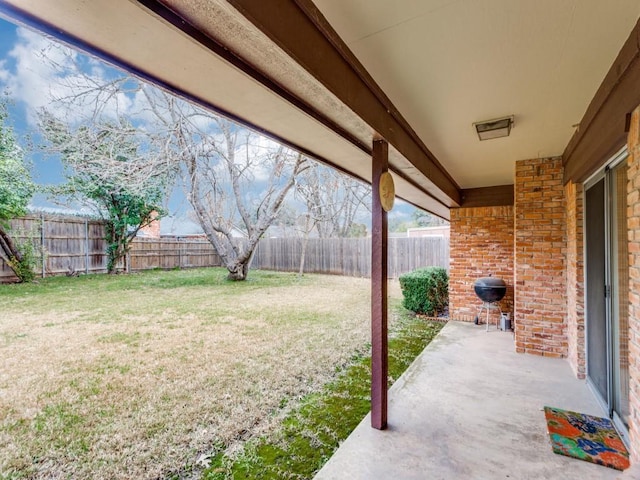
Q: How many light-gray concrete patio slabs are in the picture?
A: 1